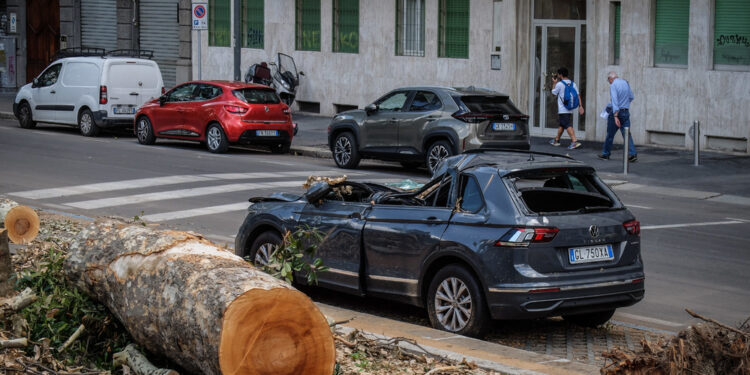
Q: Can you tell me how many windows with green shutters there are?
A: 8